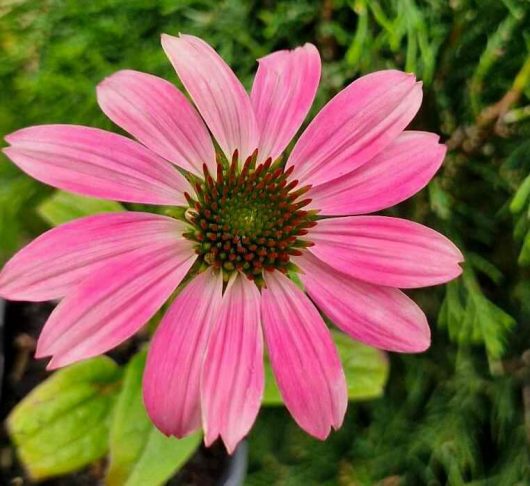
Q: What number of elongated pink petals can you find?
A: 13